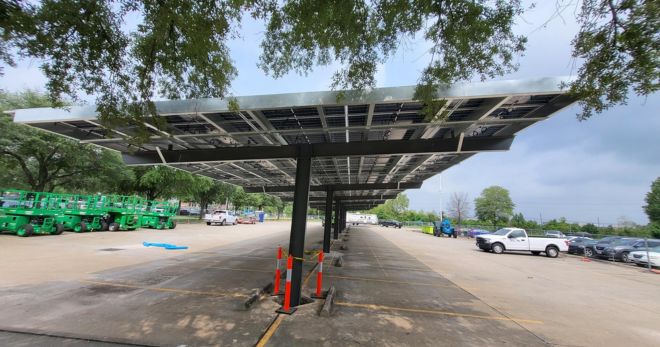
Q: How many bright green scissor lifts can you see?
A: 4